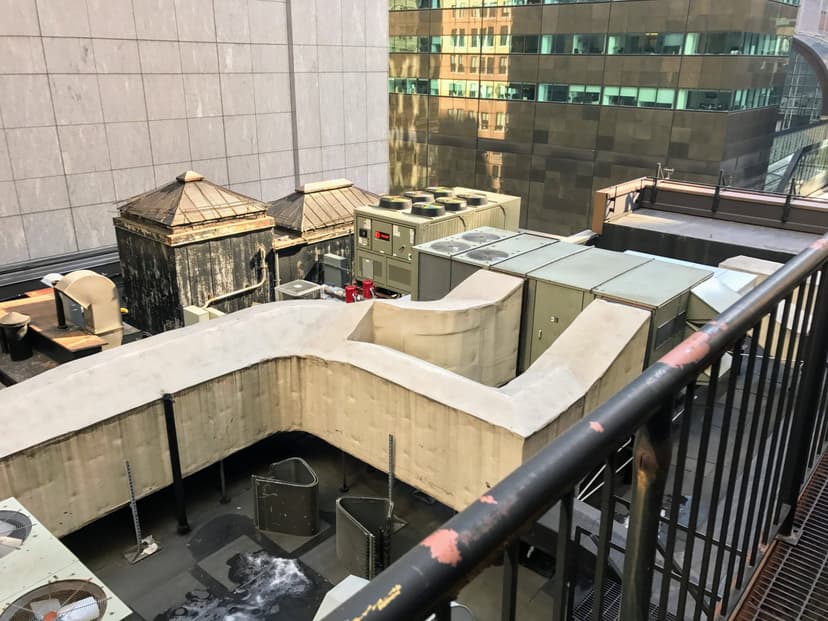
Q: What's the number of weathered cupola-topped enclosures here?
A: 2